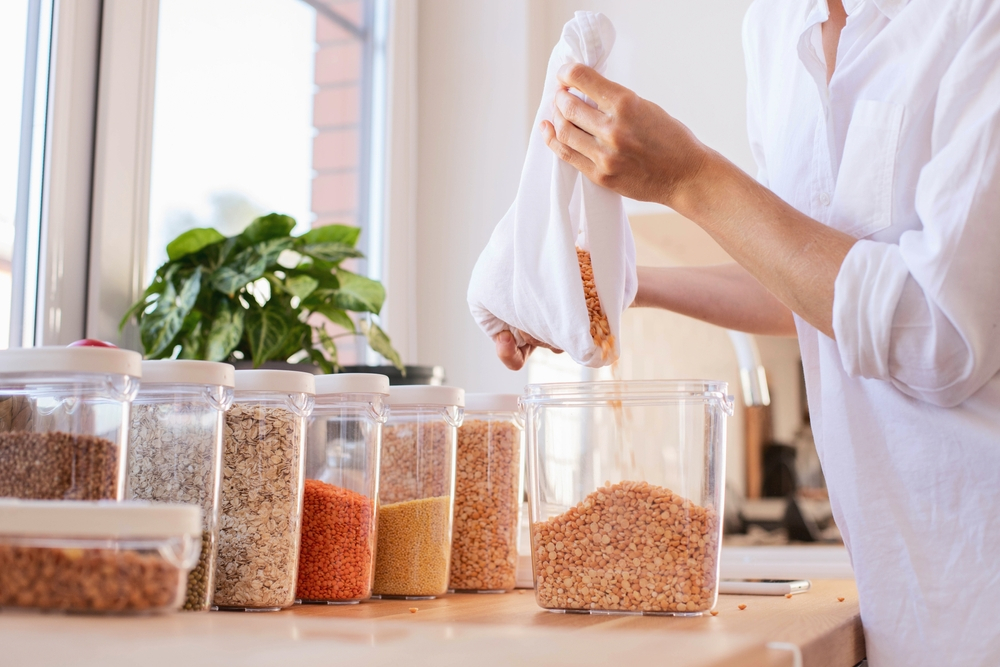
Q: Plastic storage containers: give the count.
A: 8